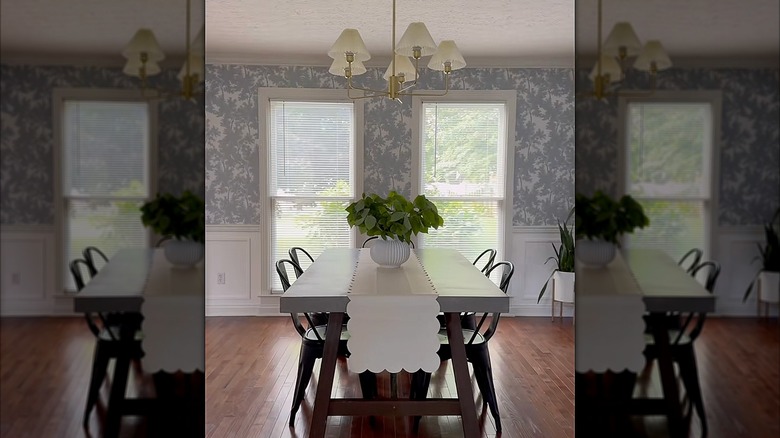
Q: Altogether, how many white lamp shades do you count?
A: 5